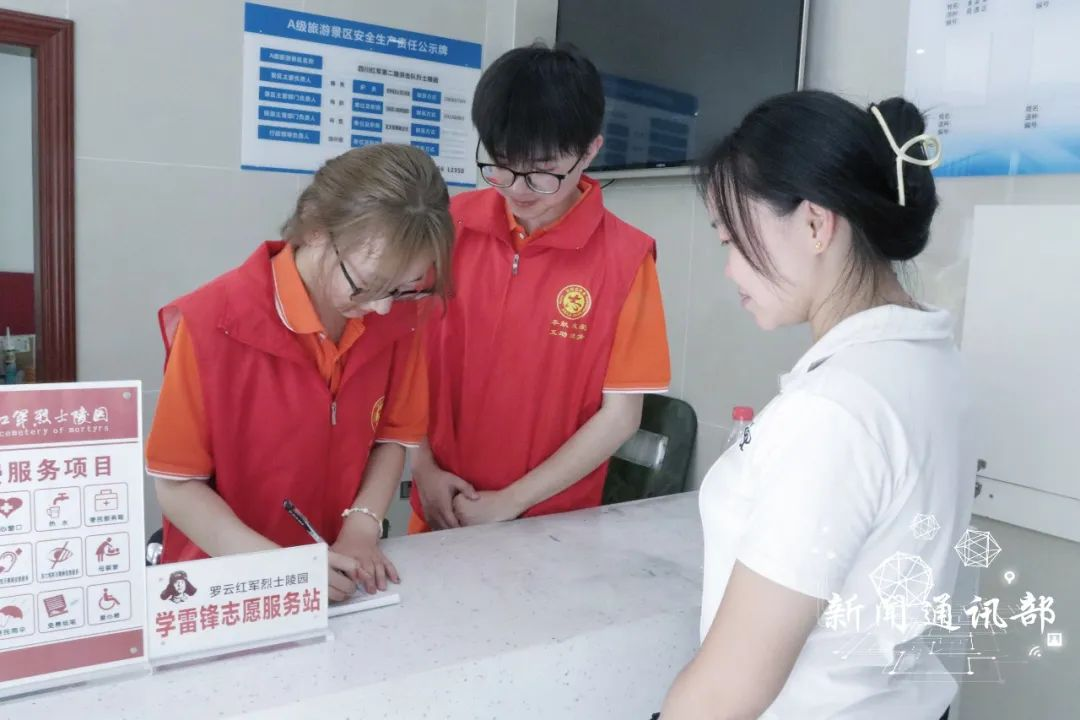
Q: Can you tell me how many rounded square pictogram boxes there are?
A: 9